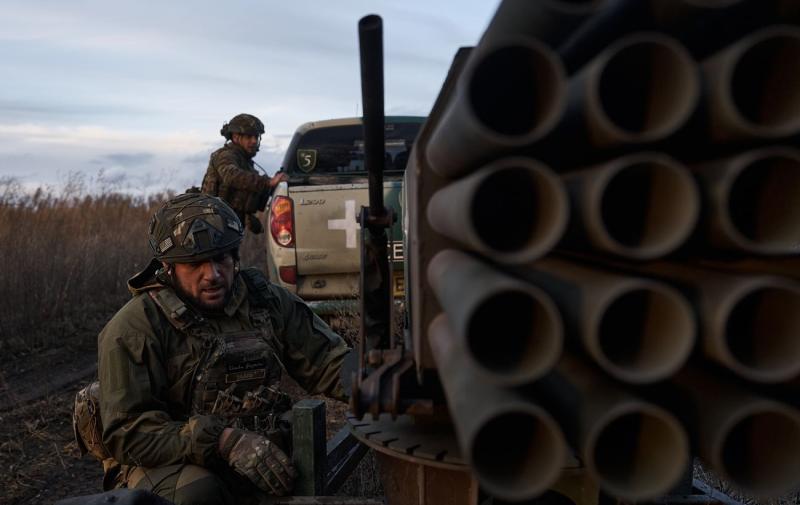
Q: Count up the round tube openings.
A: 12